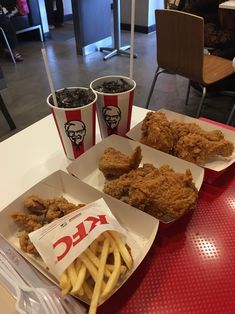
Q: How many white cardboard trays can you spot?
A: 3